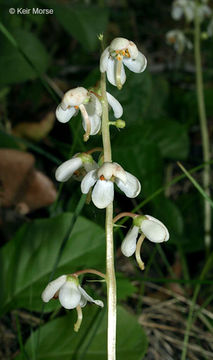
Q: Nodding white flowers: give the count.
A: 6